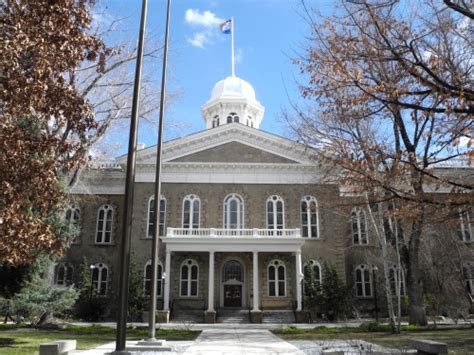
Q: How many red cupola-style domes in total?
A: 0